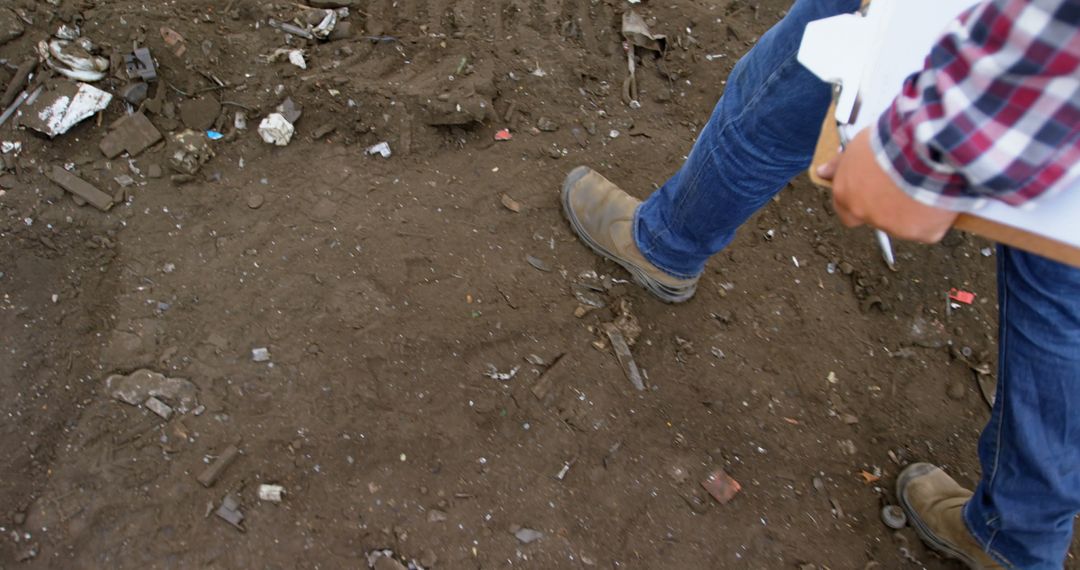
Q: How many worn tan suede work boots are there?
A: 2